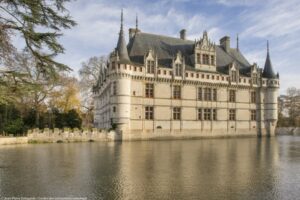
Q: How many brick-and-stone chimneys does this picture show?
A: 3